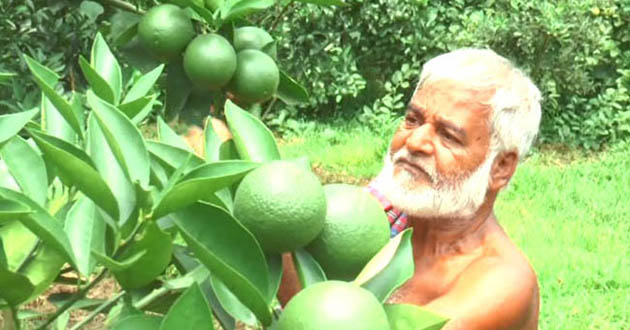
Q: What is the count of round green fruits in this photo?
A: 7